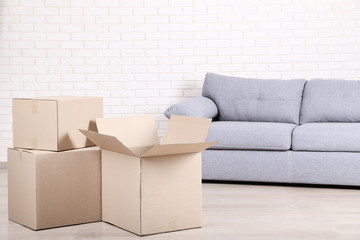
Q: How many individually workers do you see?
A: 0